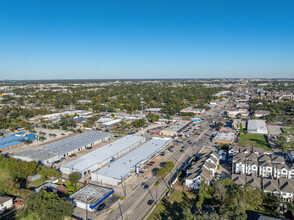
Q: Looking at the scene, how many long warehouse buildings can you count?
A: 3